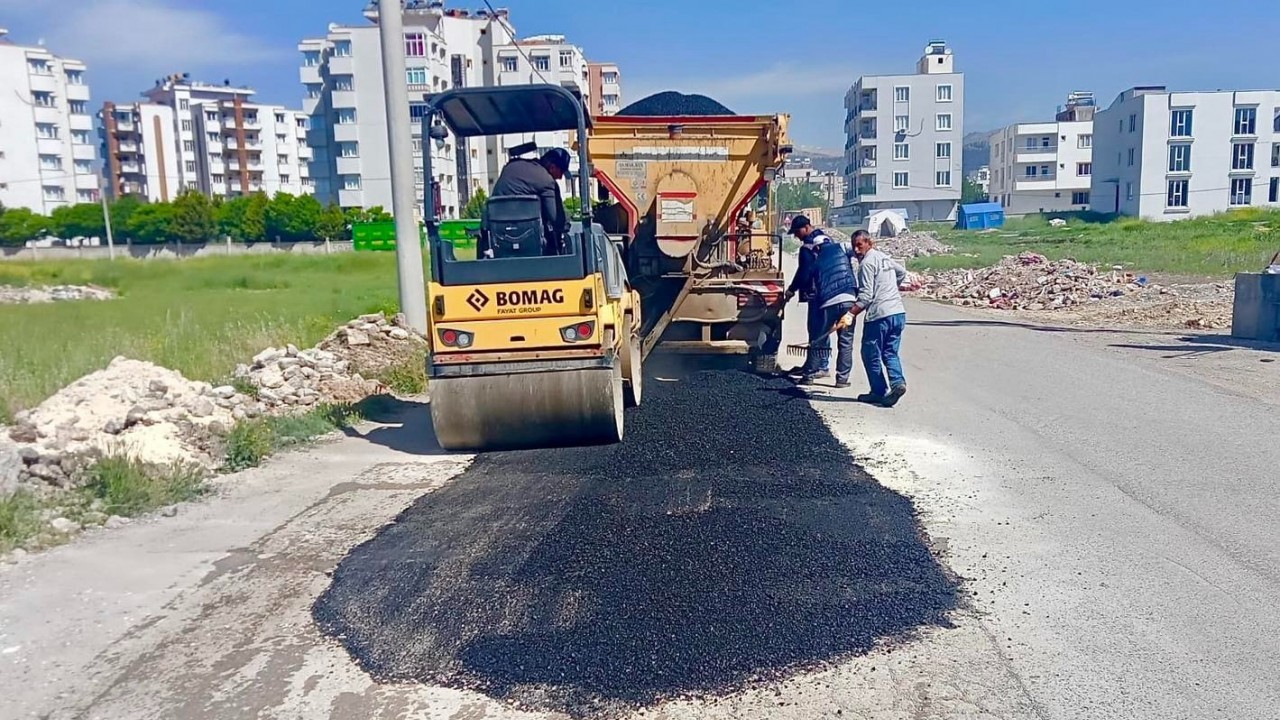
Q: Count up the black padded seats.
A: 1